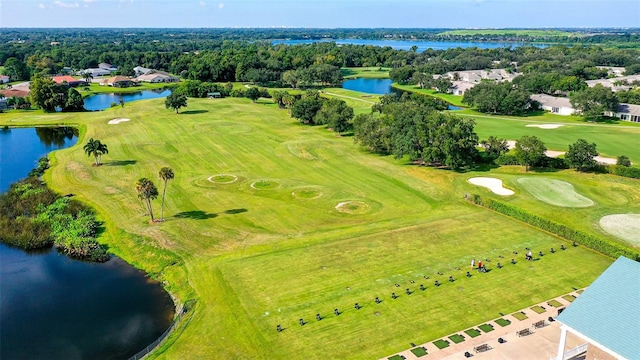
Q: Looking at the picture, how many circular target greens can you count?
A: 4